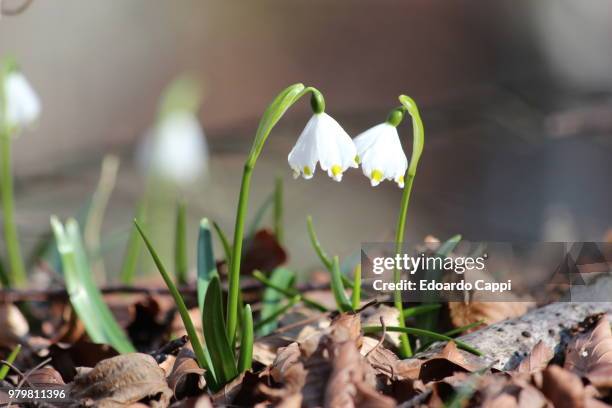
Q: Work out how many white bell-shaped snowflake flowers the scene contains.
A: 4